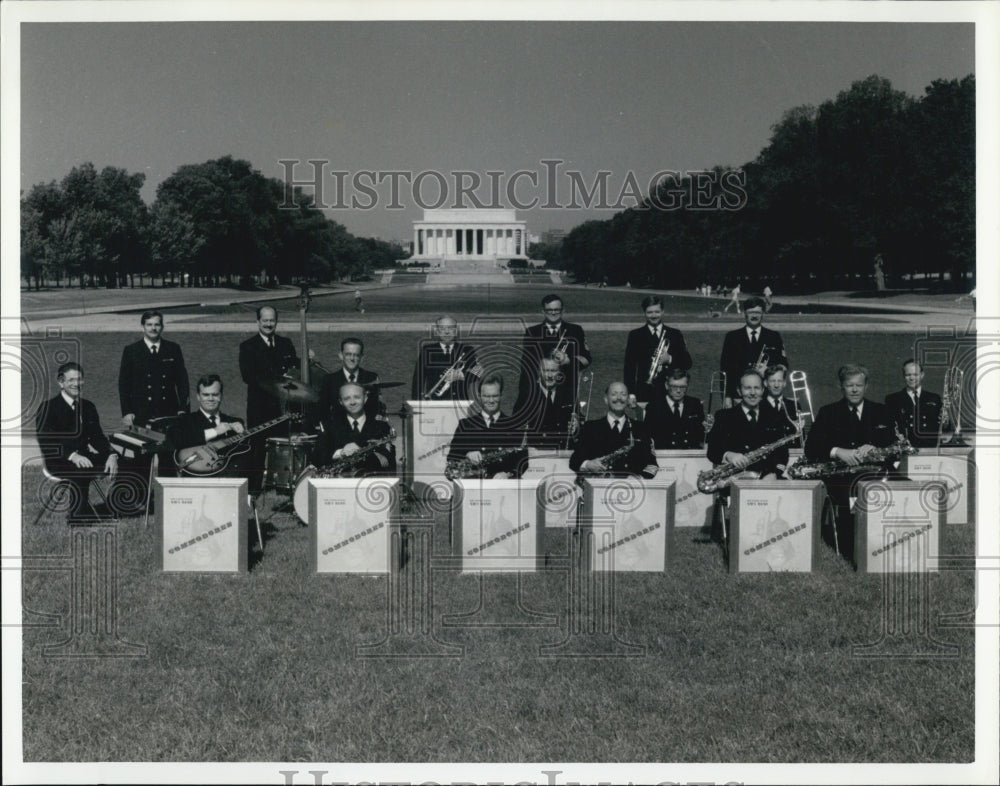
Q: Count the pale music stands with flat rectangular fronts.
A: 11